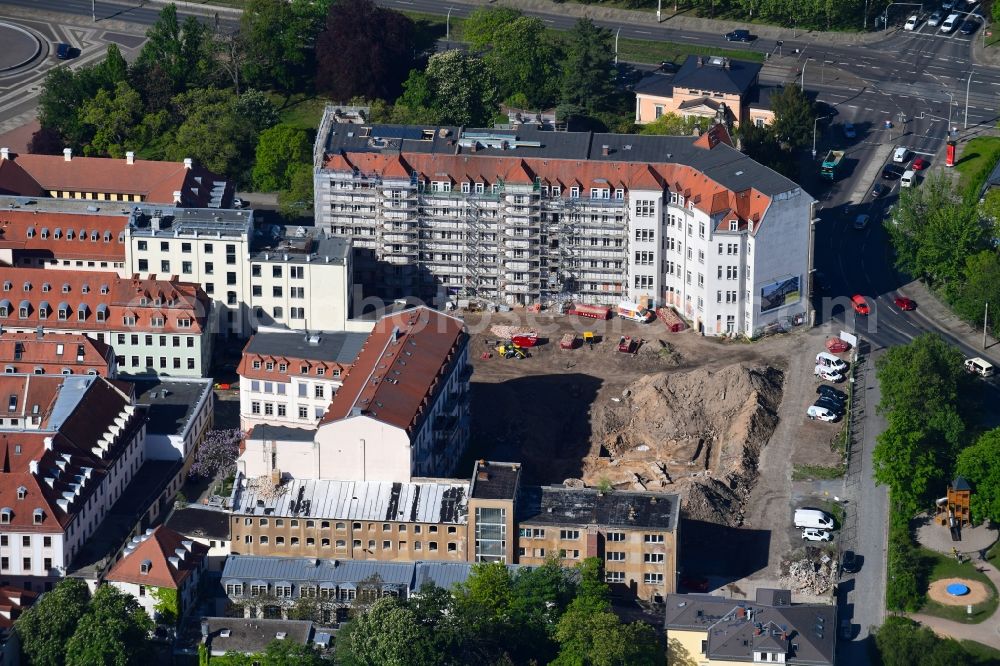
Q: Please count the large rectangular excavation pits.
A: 1